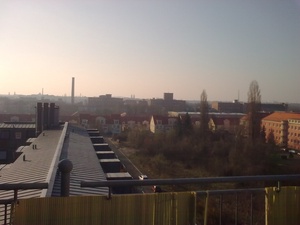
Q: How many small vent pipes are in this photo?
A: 4